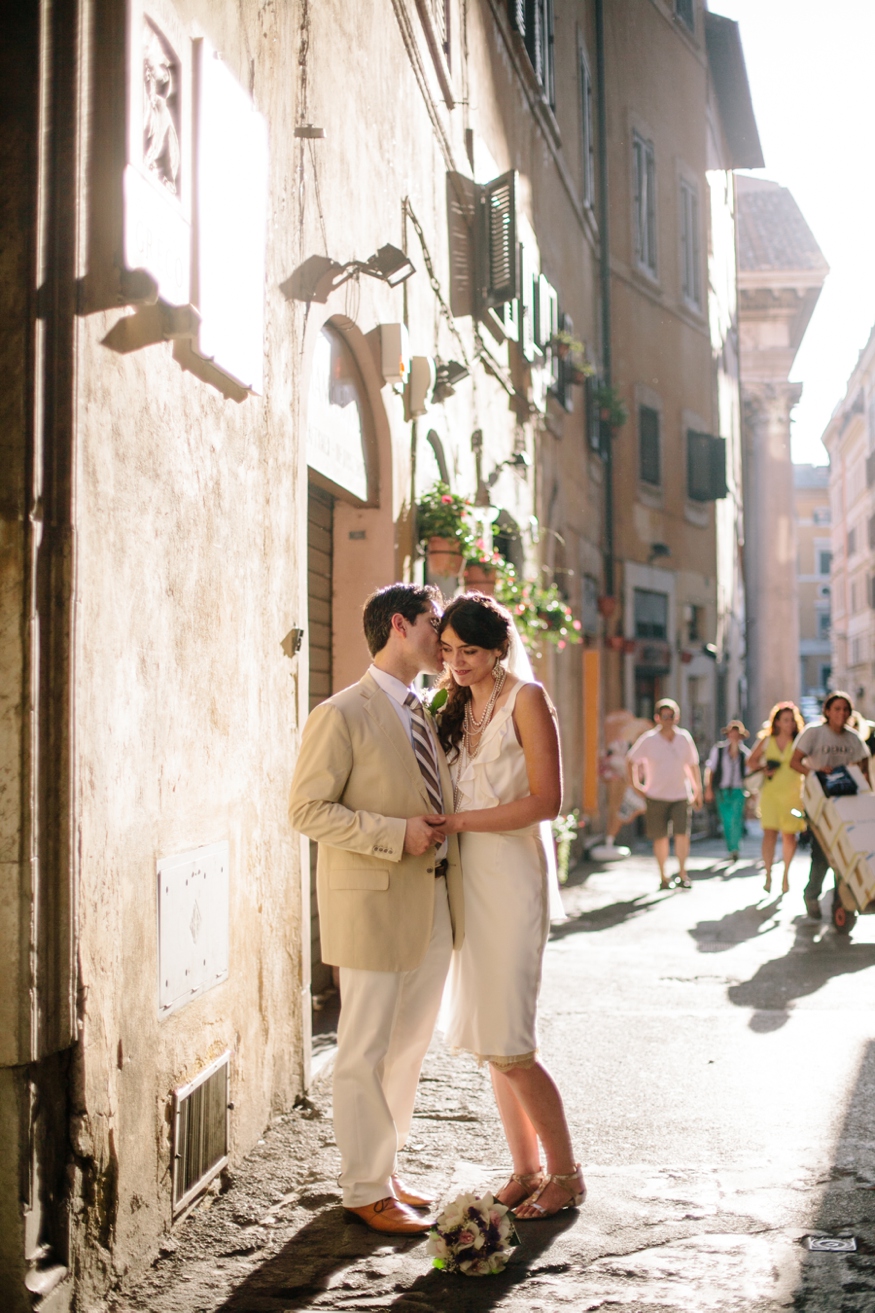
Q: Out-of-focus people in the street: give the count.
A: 4